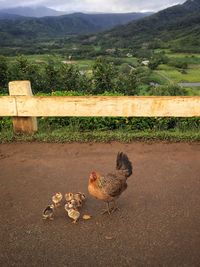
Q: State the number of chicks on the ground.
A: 6